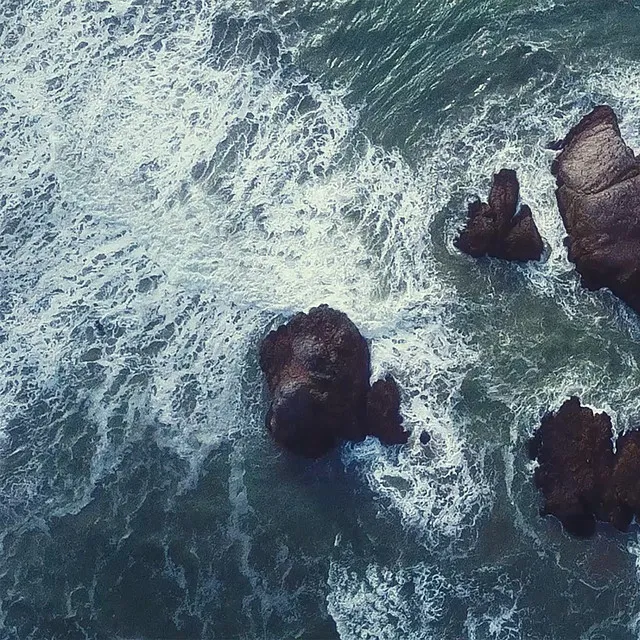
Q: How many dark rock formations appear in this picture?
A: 4